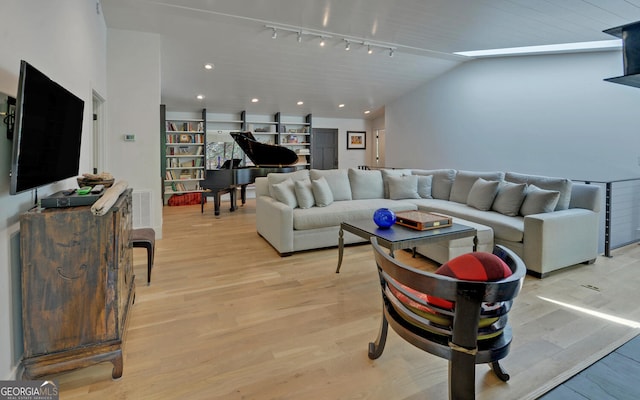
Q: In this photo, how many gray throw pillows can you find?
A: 8